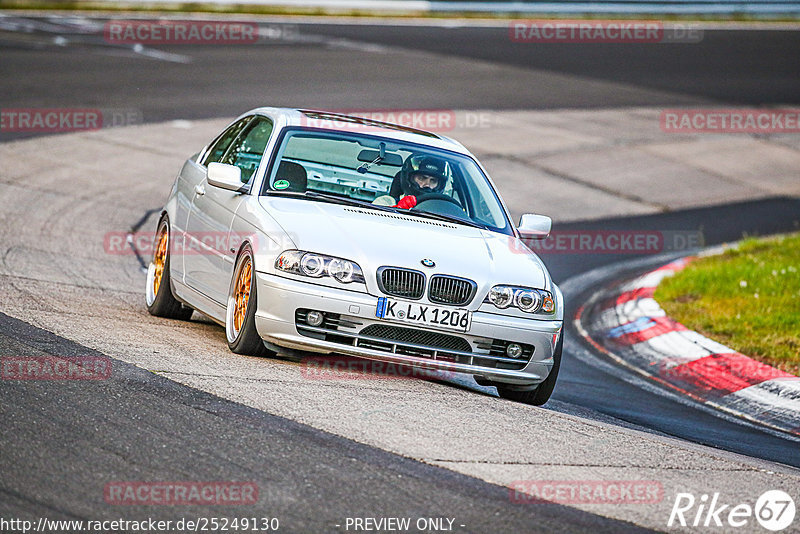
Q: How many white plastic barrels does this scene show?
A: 0